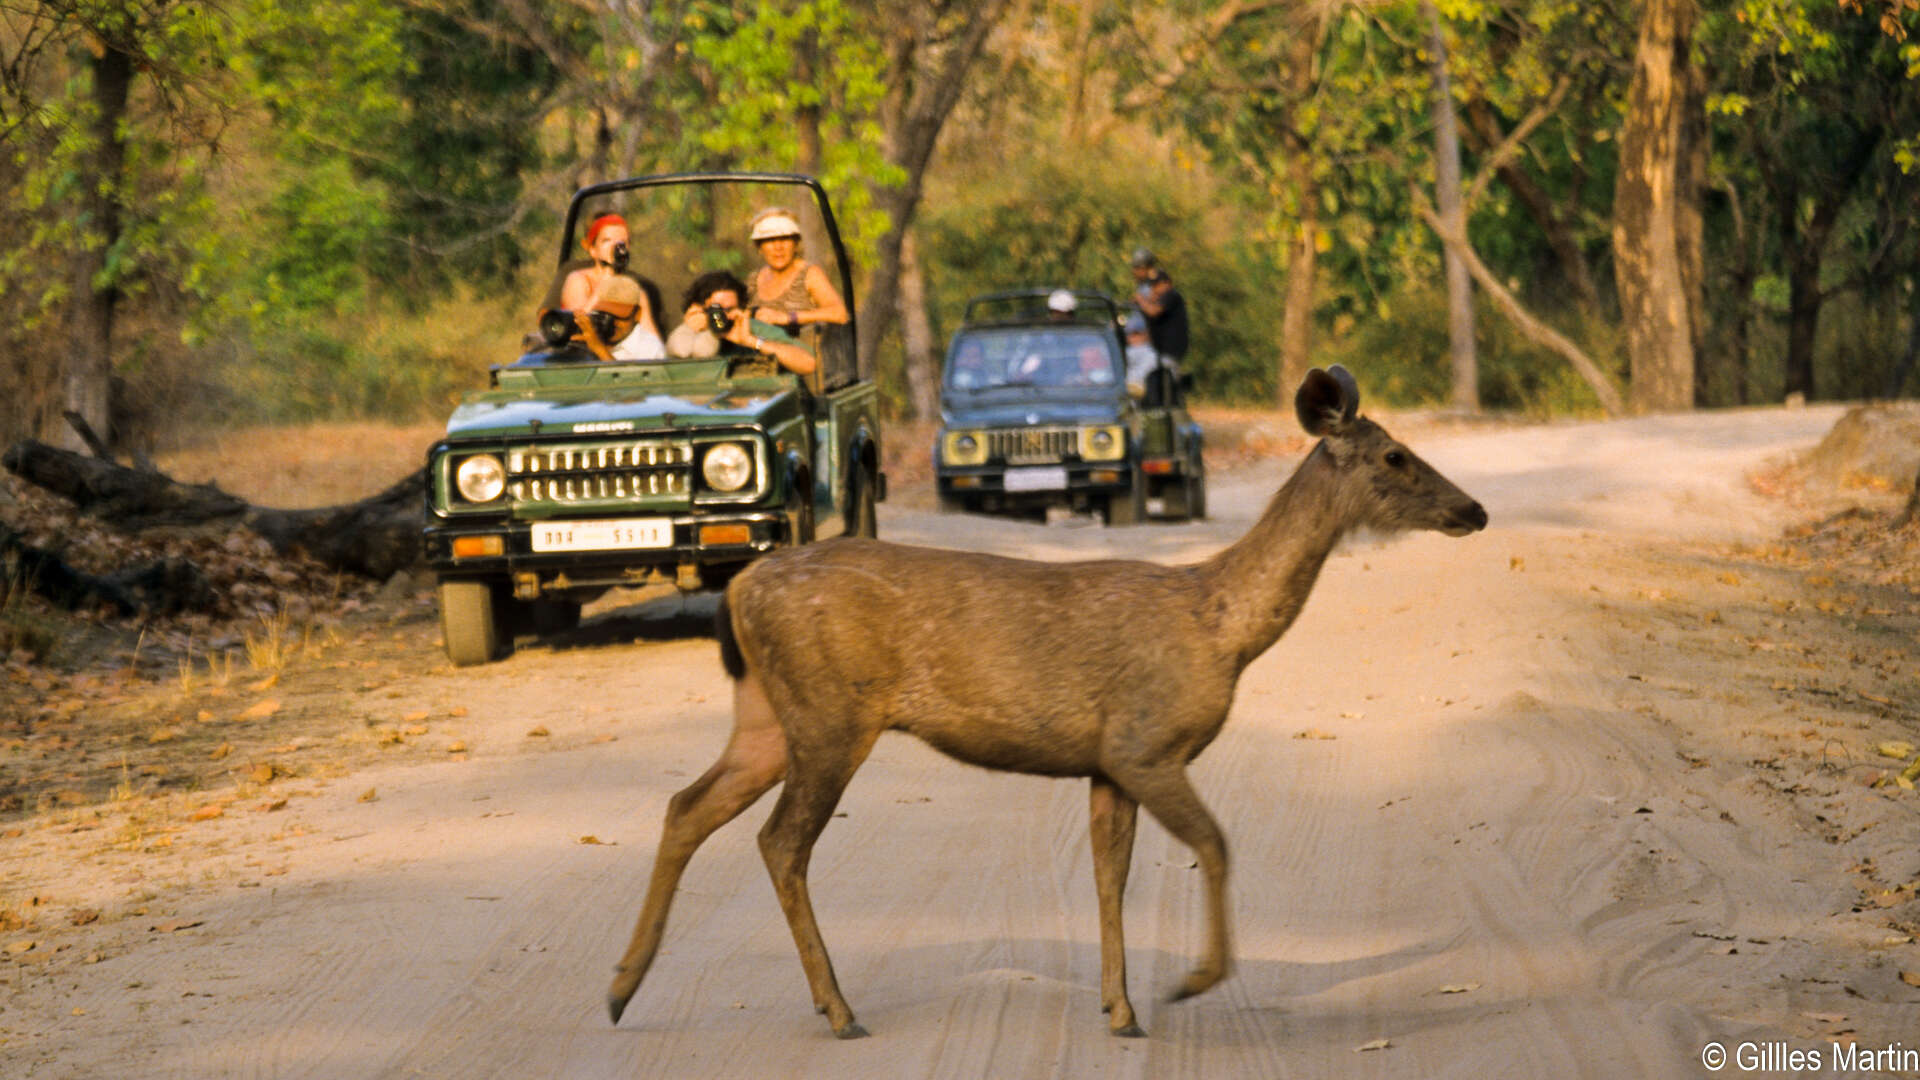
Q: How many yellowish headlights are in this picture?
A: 2